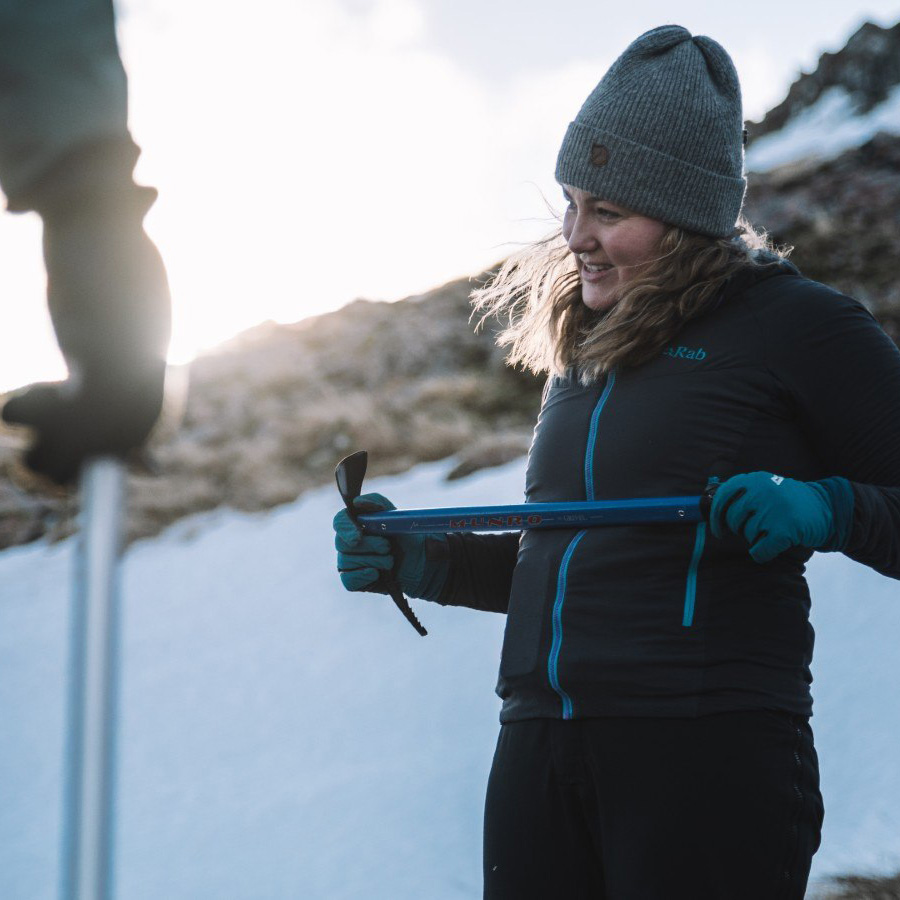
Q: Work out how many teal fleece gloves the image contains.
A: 2